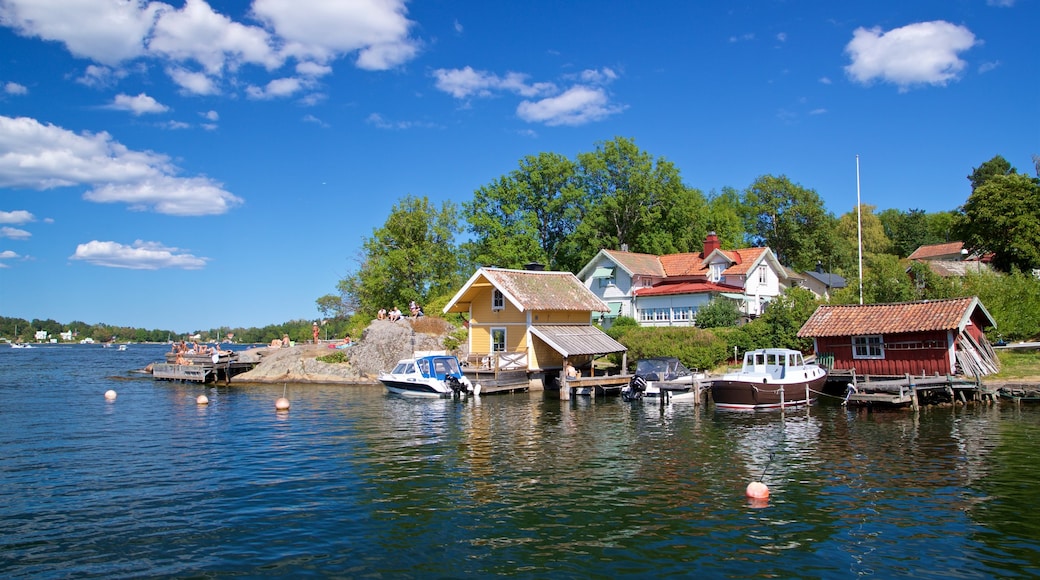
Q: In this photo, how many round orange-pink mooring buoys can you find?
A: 4